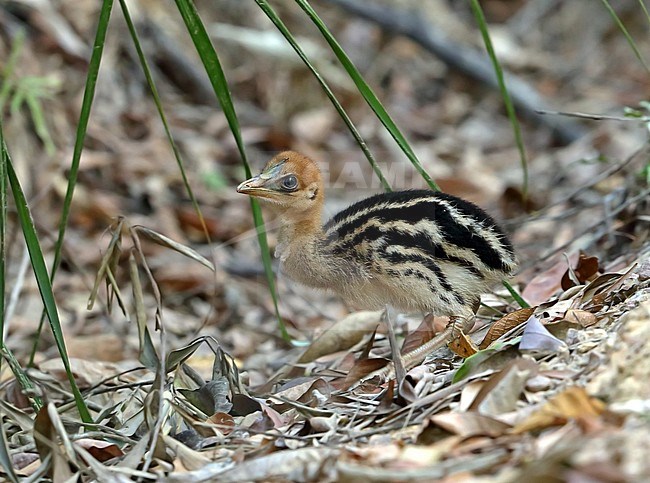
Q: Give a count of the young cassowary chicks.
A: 1